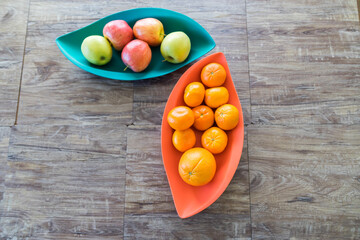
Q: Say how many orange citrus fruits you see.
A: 9